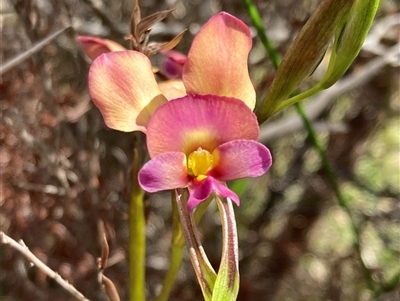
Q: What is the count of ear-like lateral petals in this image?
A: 2